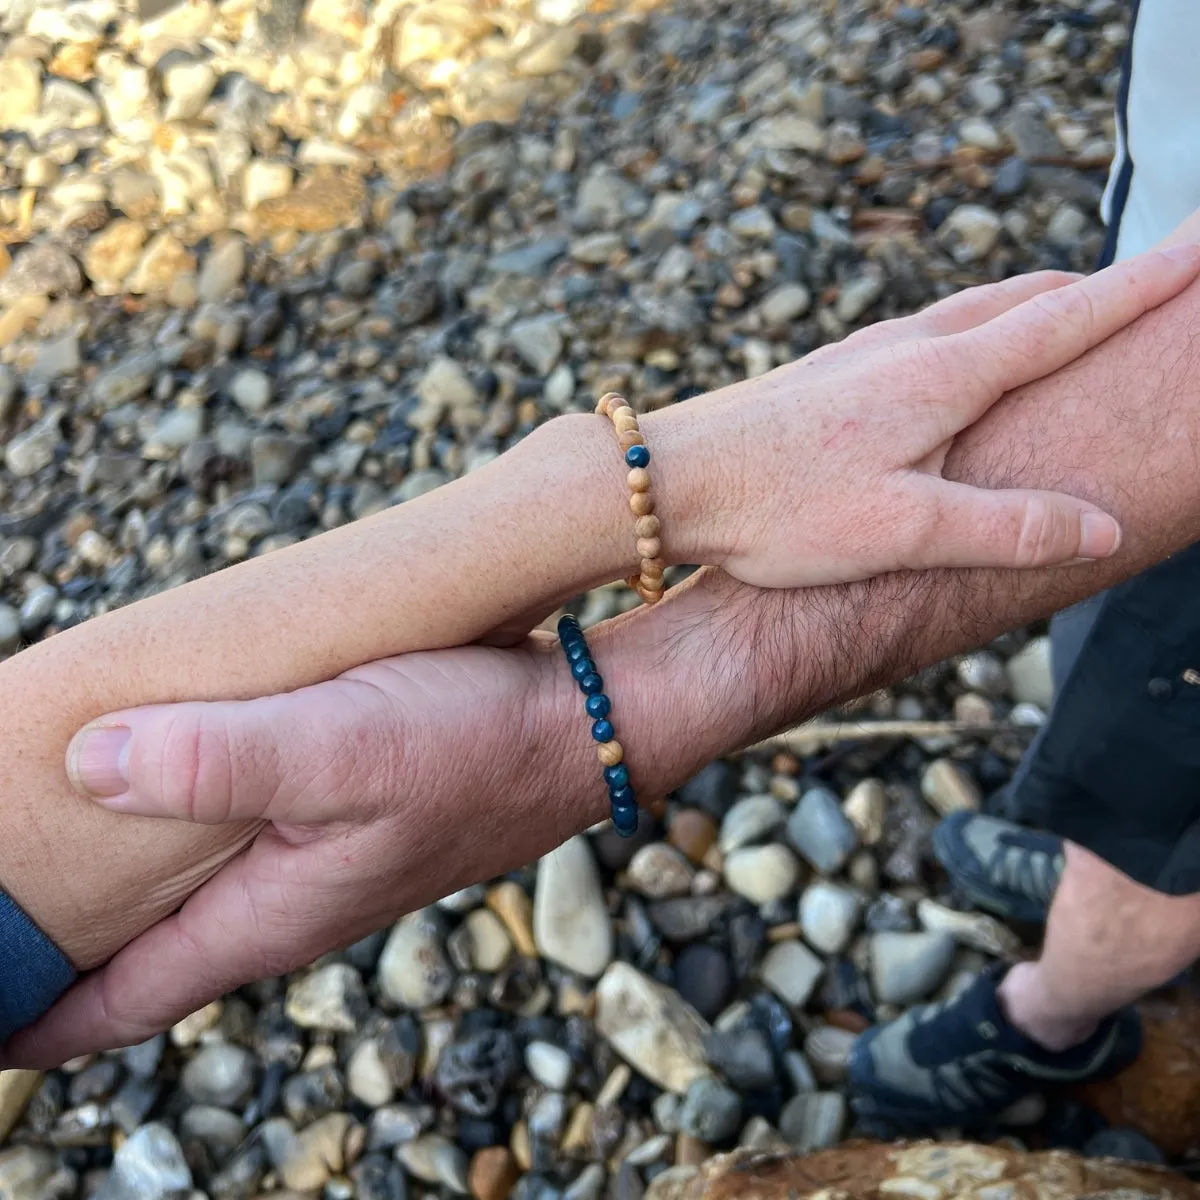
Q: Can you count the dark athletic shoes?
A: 2